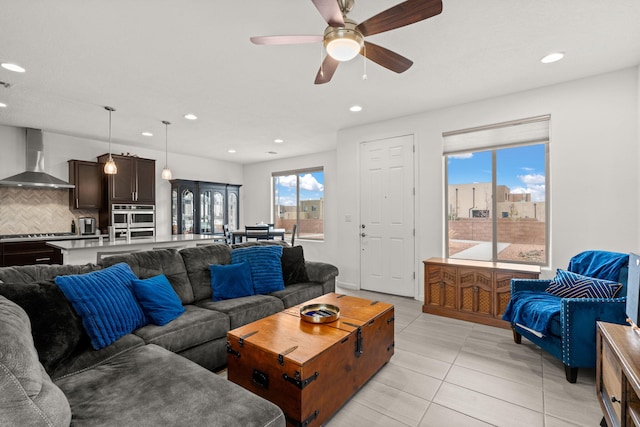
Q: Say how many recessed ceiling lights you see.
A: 8